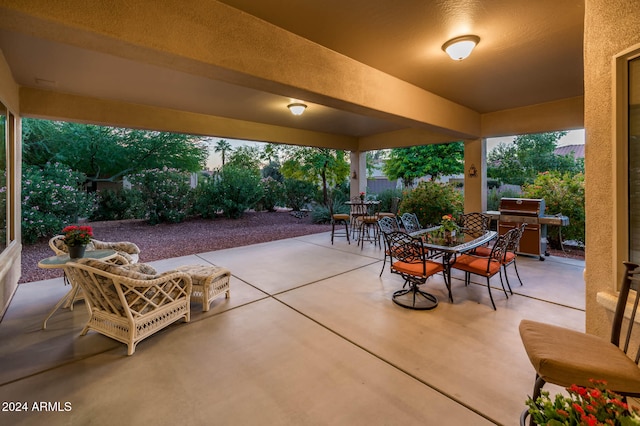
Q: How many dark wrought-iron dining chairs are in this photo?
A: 6